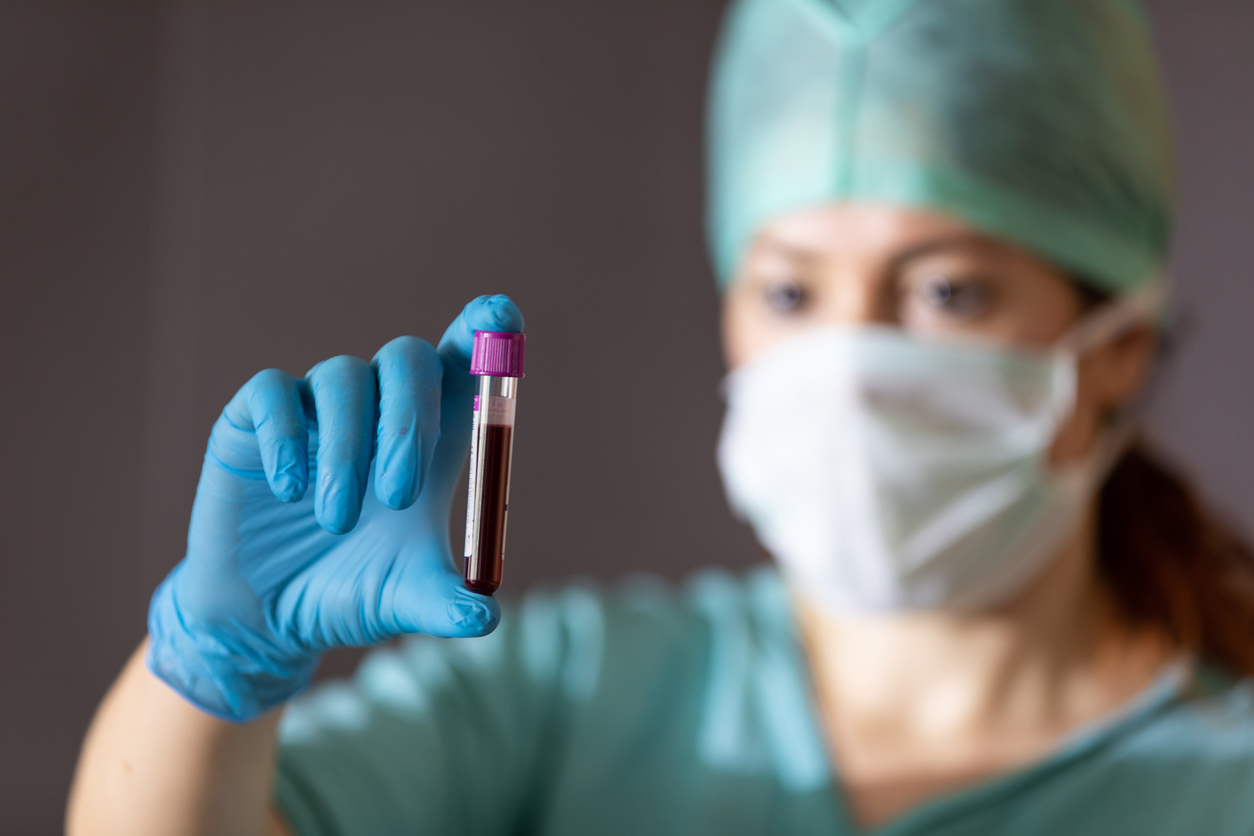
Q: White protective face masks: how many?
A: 1